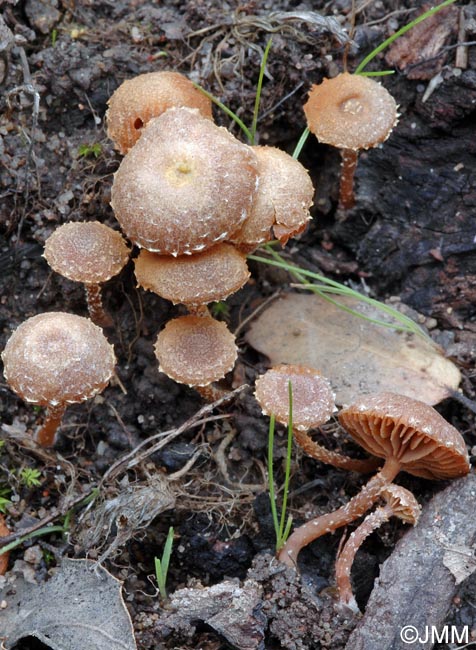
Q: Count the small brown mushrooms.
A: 11